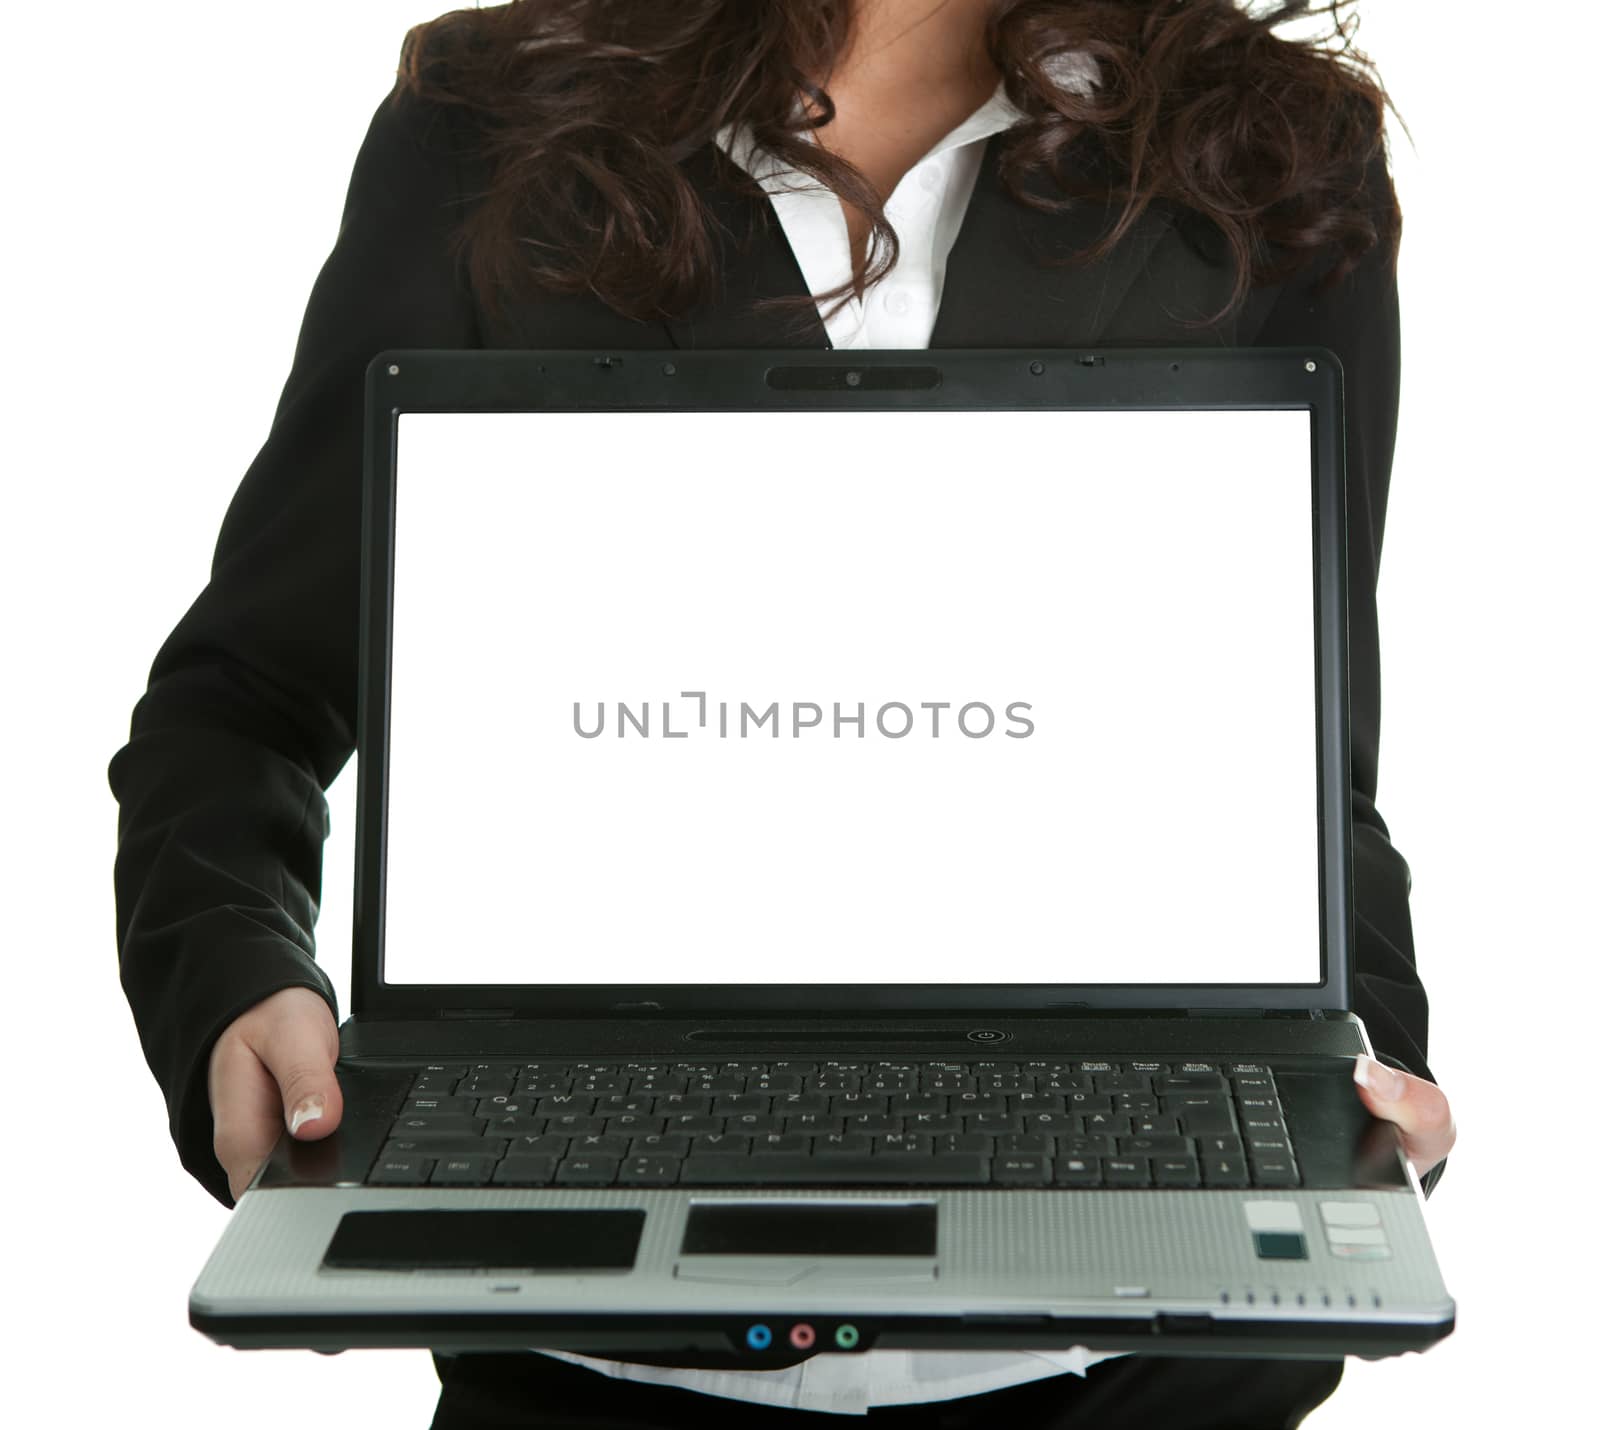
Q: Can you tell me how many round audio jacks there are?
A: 3